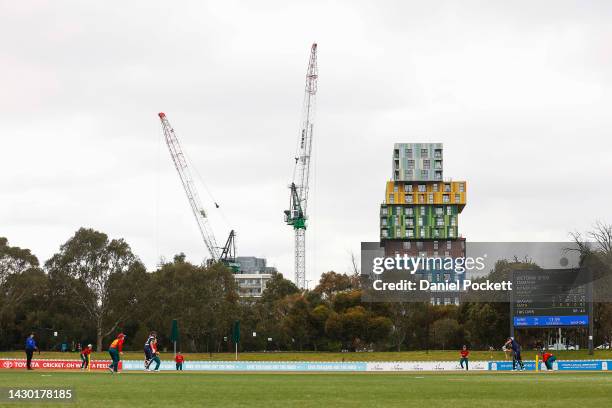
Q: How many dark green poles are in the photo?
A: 2